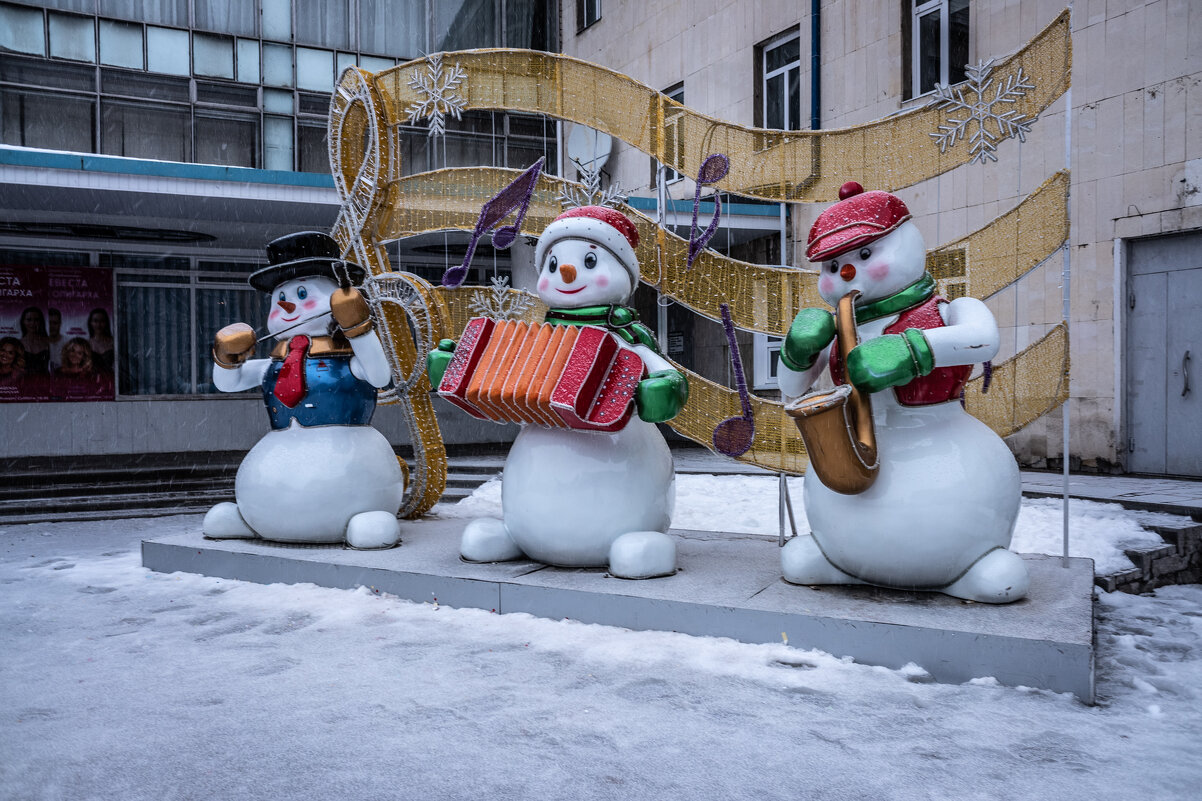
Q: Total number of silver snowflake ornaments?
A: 4